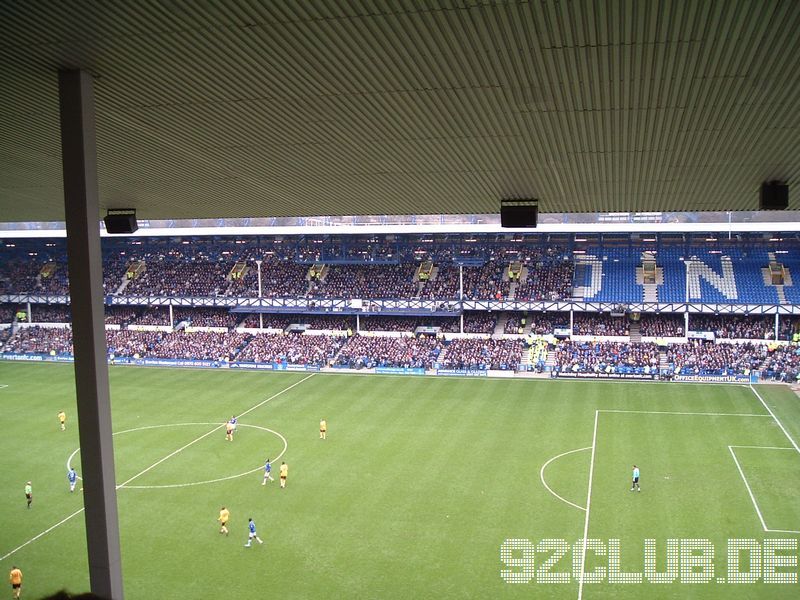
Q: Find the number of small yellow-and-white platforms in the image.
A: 8